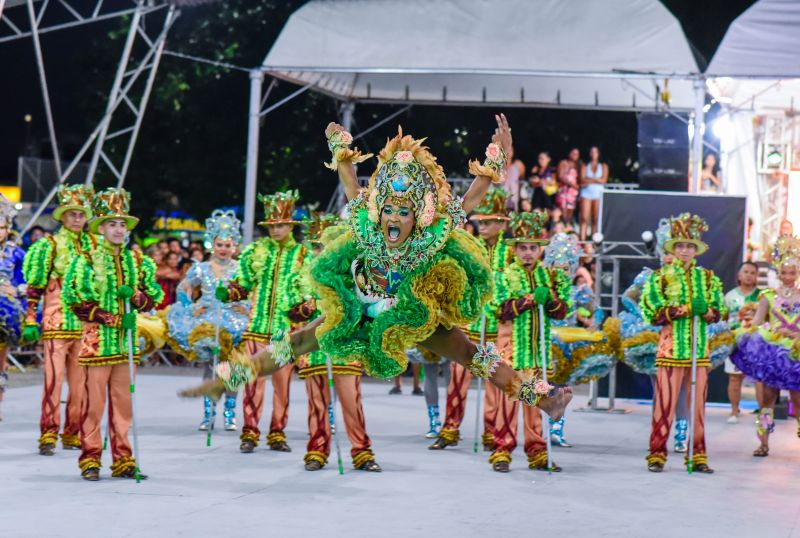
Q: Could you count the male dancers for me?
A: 7